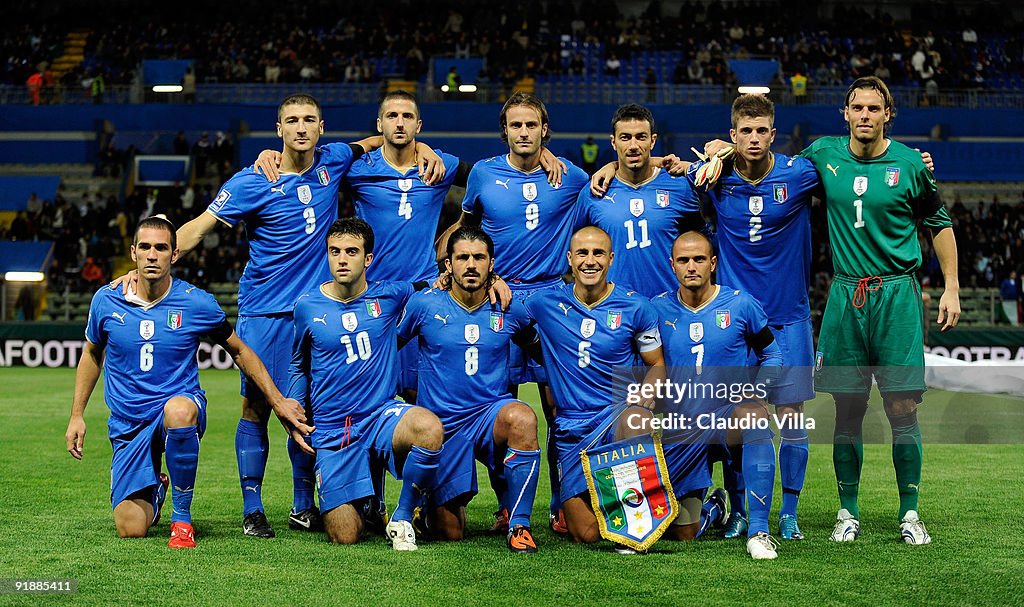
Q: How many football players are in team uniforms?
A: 11